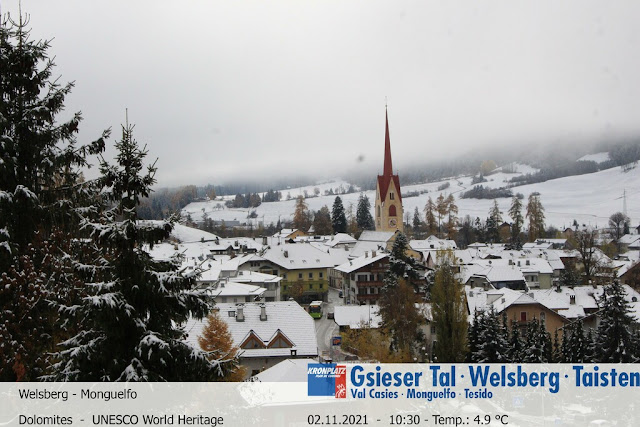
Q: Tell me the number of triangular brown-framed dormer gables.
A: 2